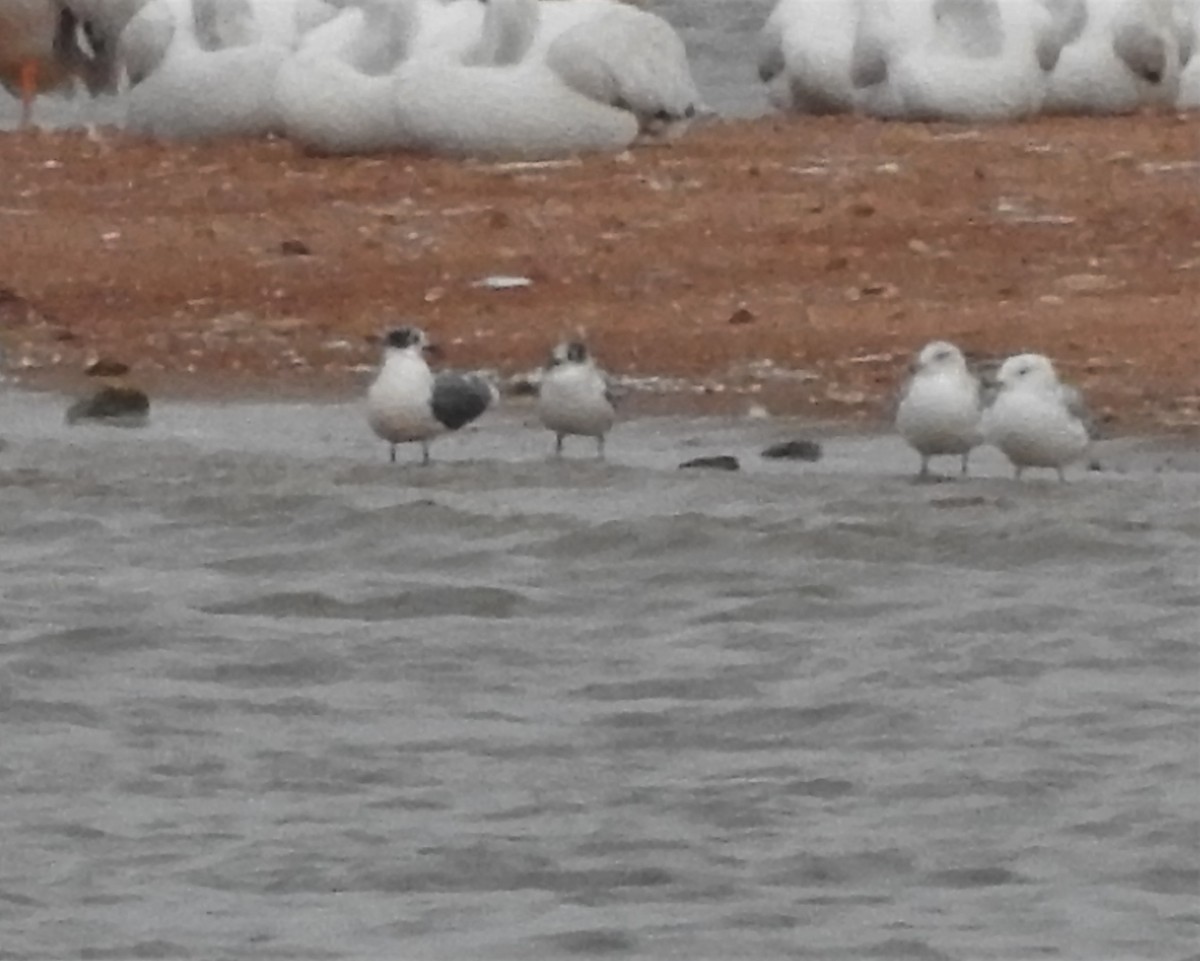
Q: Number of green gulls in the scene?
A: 0